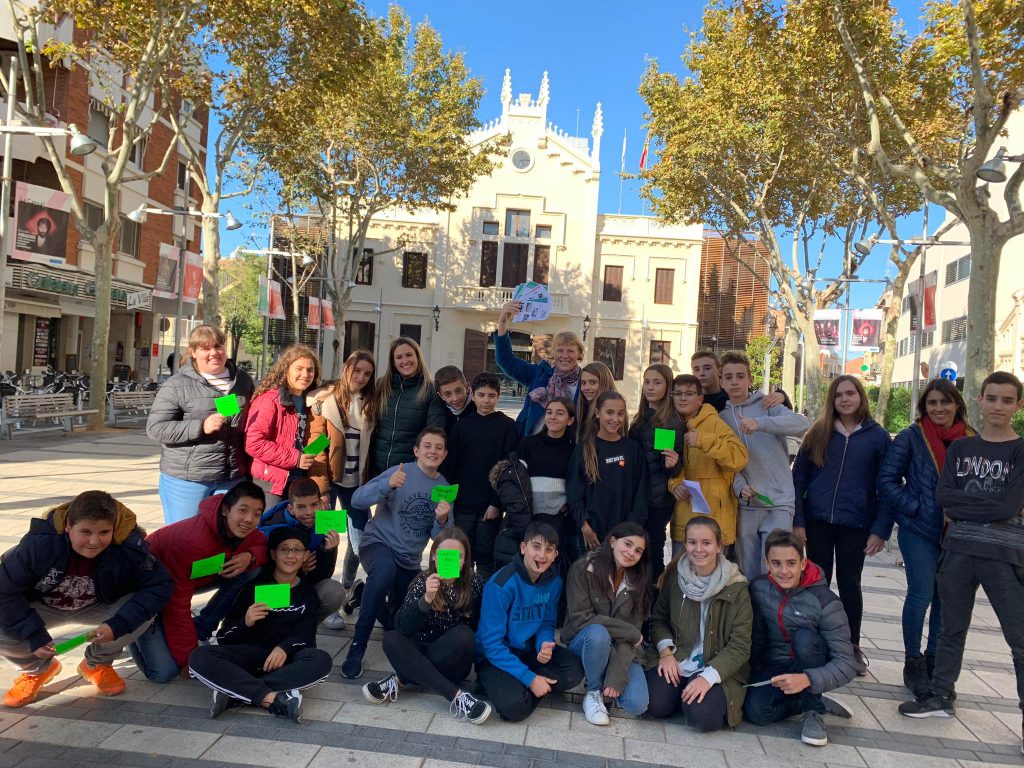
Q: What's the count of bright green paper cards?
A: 10